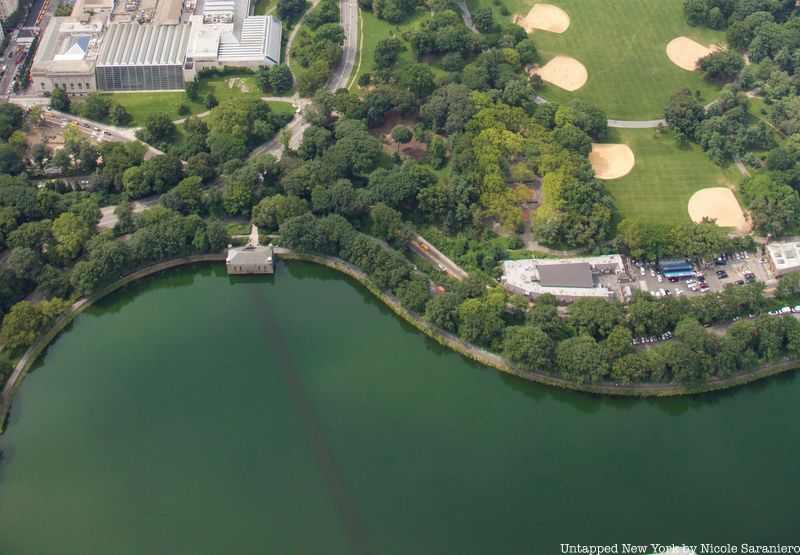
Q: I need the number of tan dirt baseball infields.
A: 5